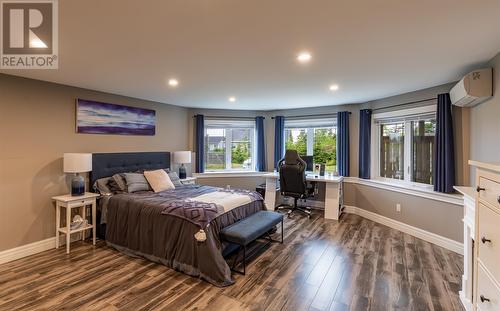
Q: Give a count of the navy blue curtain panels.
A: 6